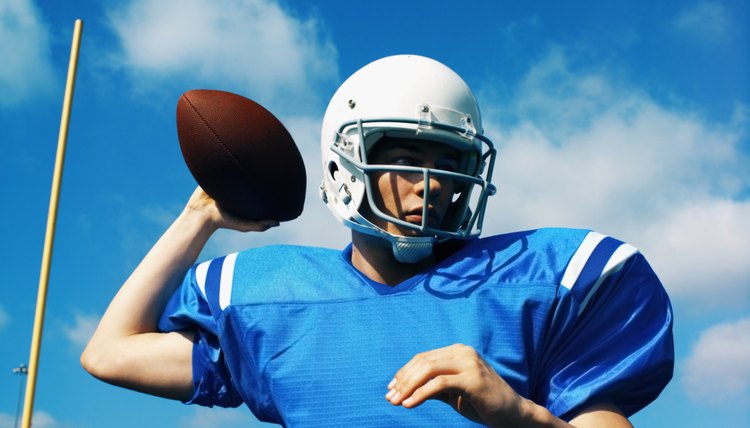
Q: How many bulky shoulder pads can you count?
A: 2